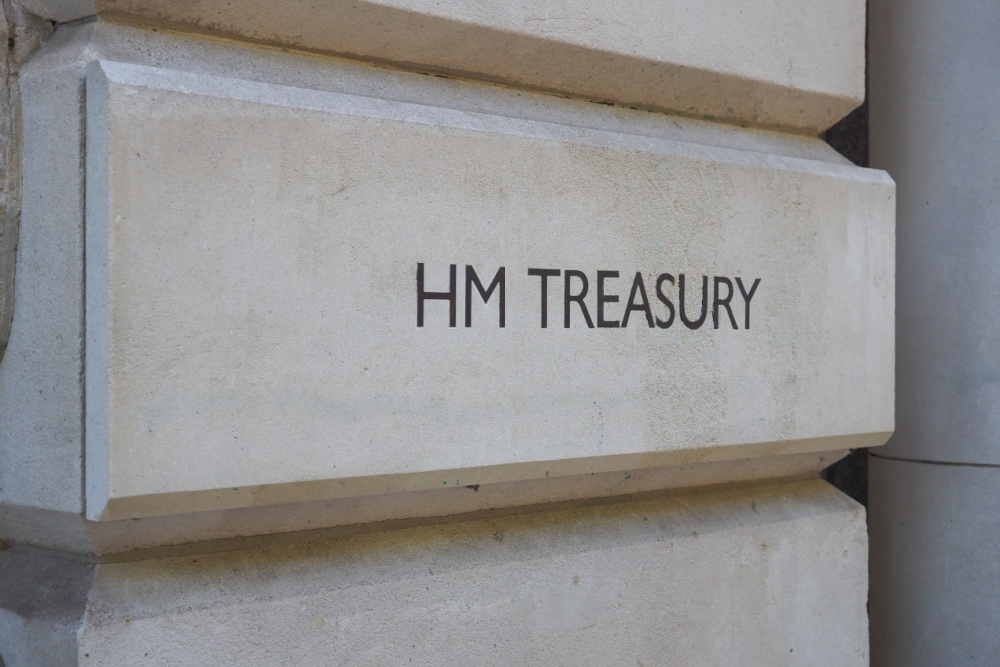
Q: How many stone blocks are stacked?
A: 3